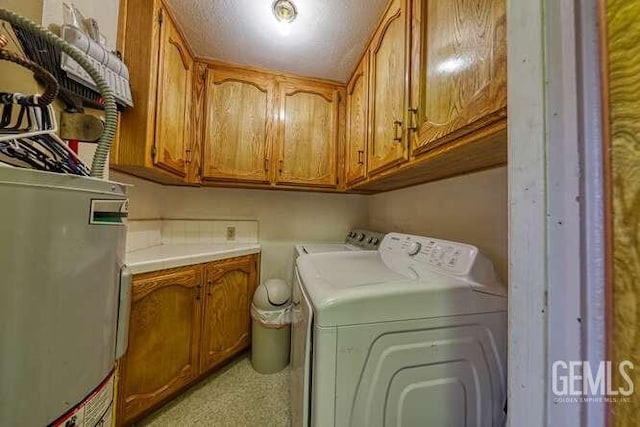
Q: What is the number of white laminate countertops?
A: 1